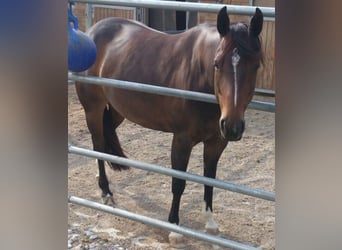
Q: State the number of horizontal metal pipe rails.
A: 4